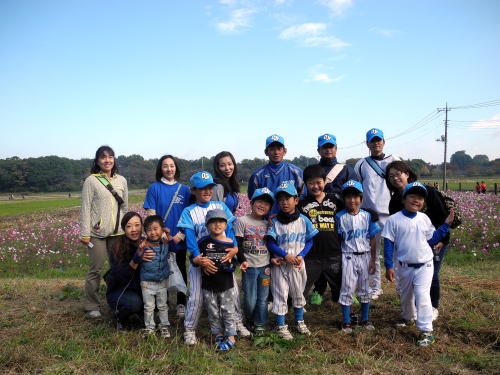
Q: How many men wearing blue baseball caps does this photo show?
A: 3